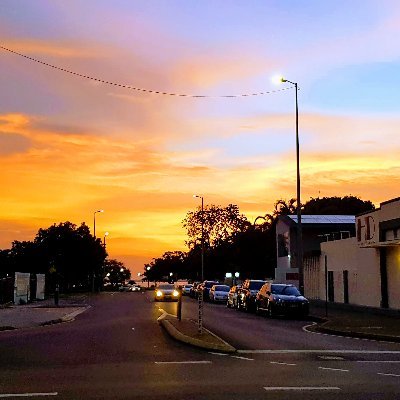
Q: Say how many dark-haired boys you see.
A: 0